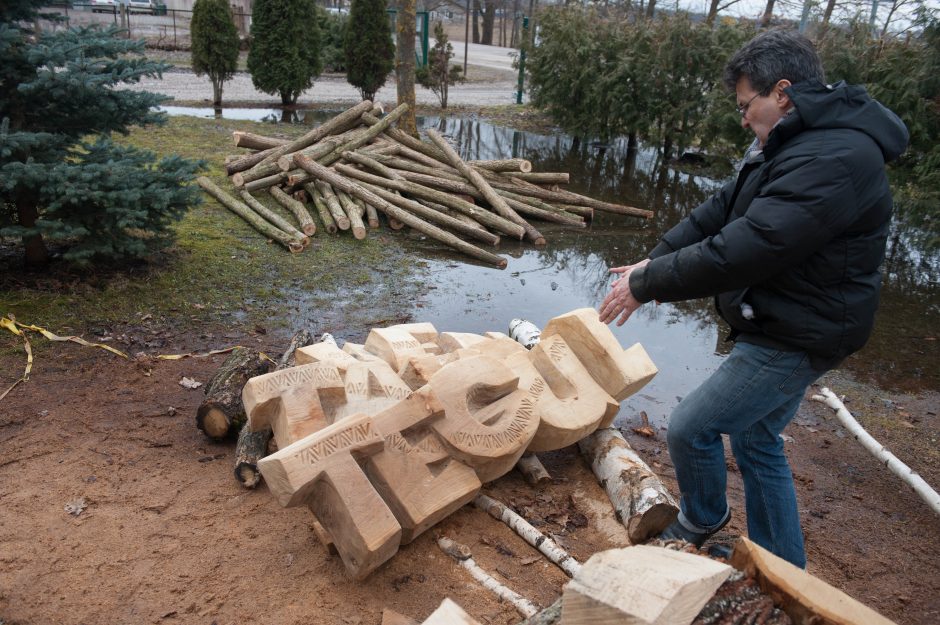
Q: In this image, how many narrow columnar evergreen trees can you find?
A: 3